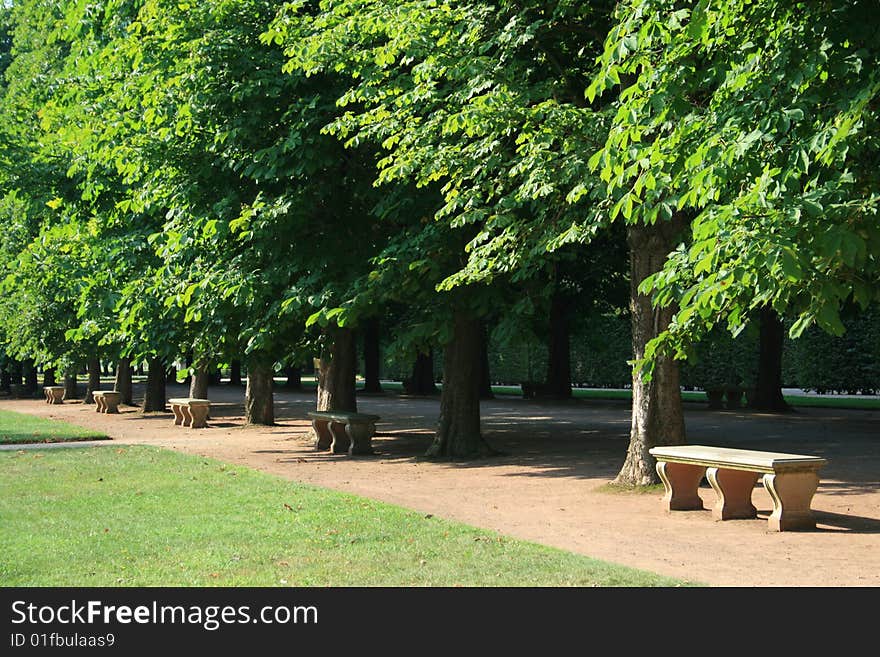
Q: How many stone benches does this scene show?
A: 5